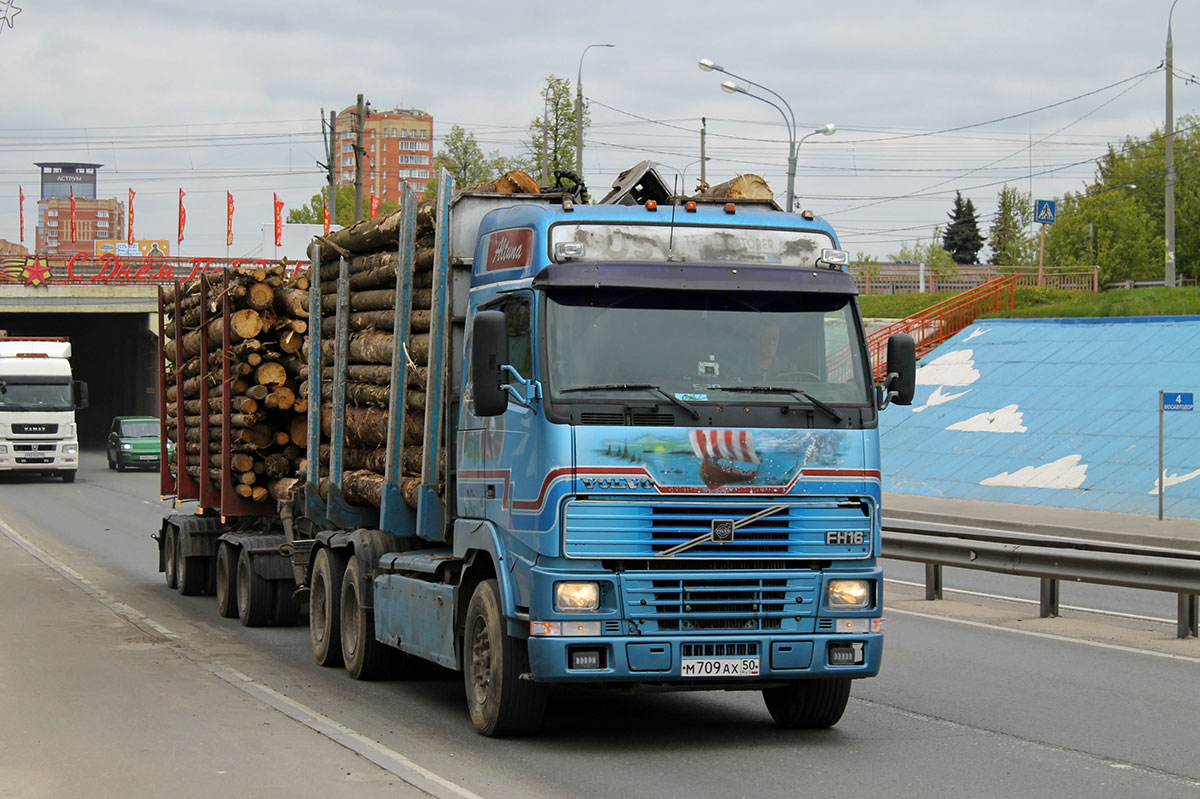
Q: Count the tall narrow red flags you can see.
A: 8